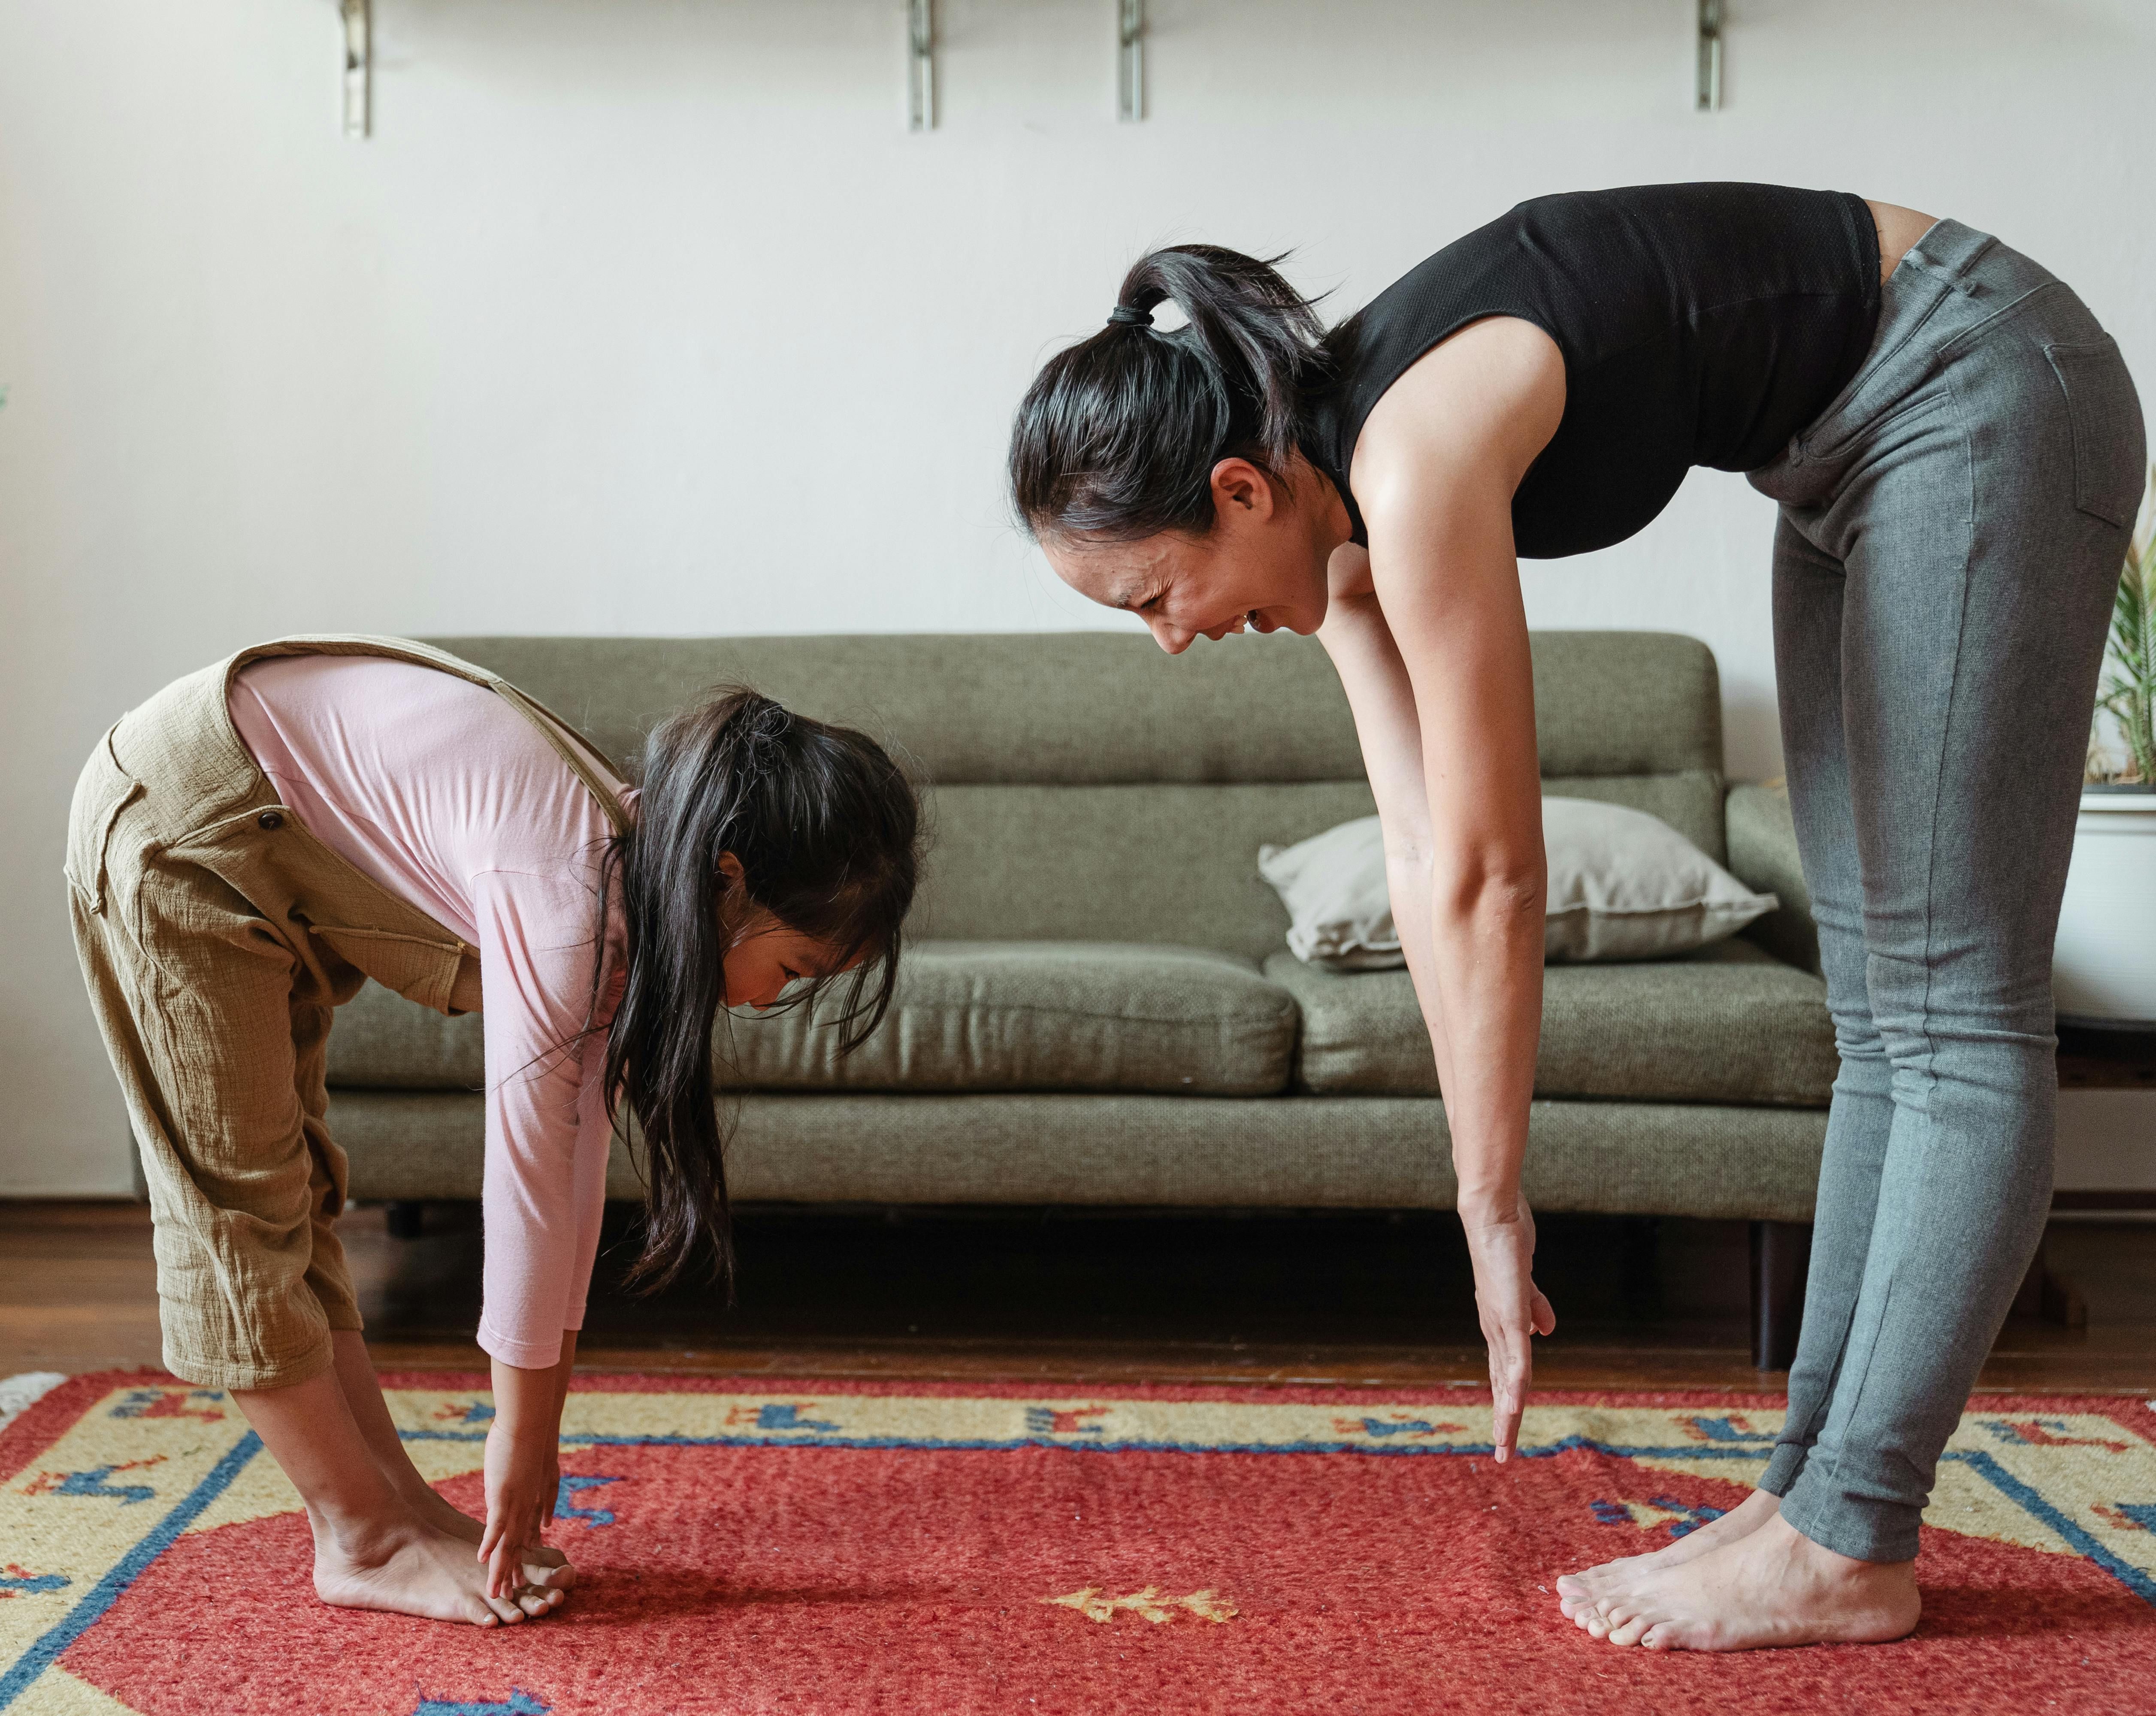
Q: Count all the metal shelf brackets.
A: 4